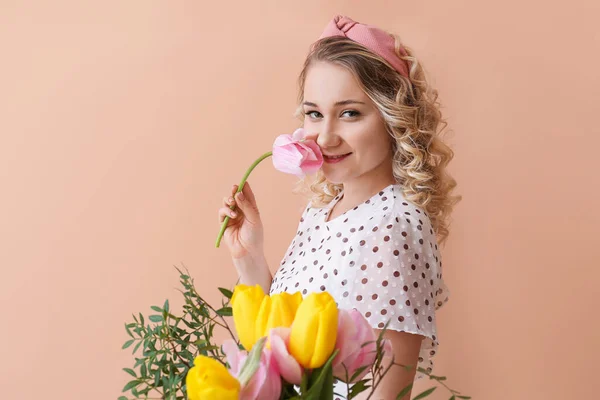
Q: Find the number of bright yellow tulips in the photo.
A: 4